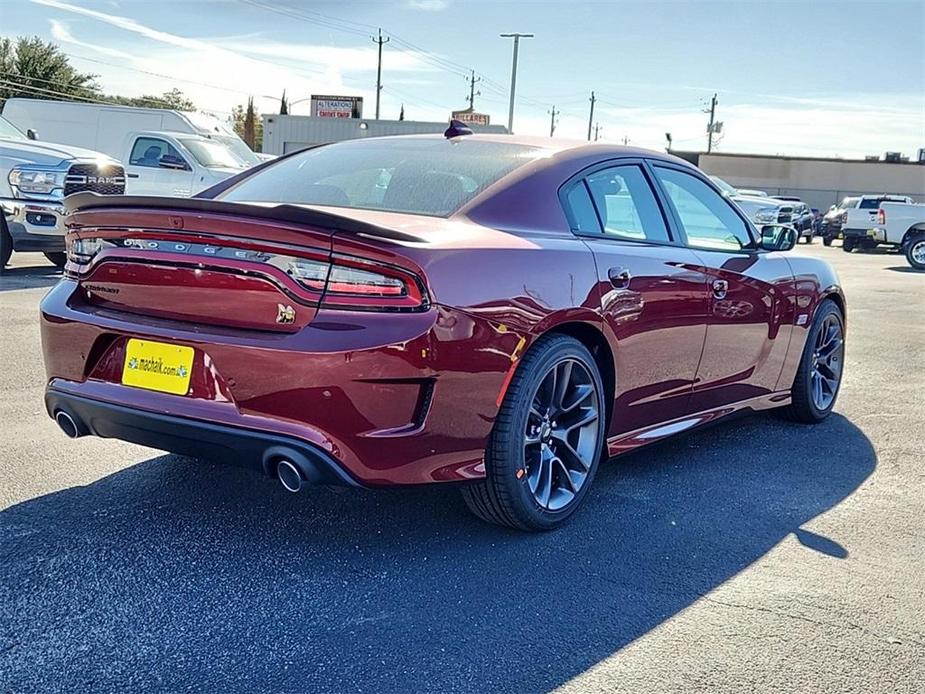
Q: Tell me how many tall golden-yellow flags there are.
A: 0